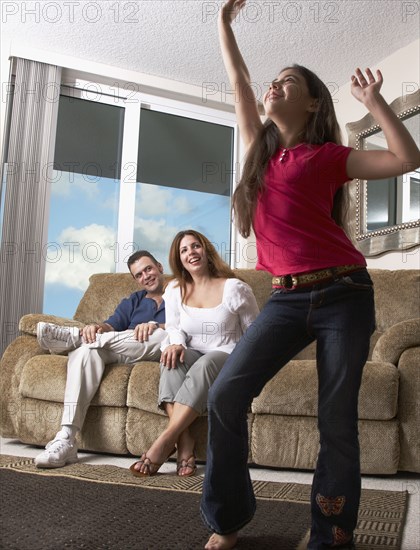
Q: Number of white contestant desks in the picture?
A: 0